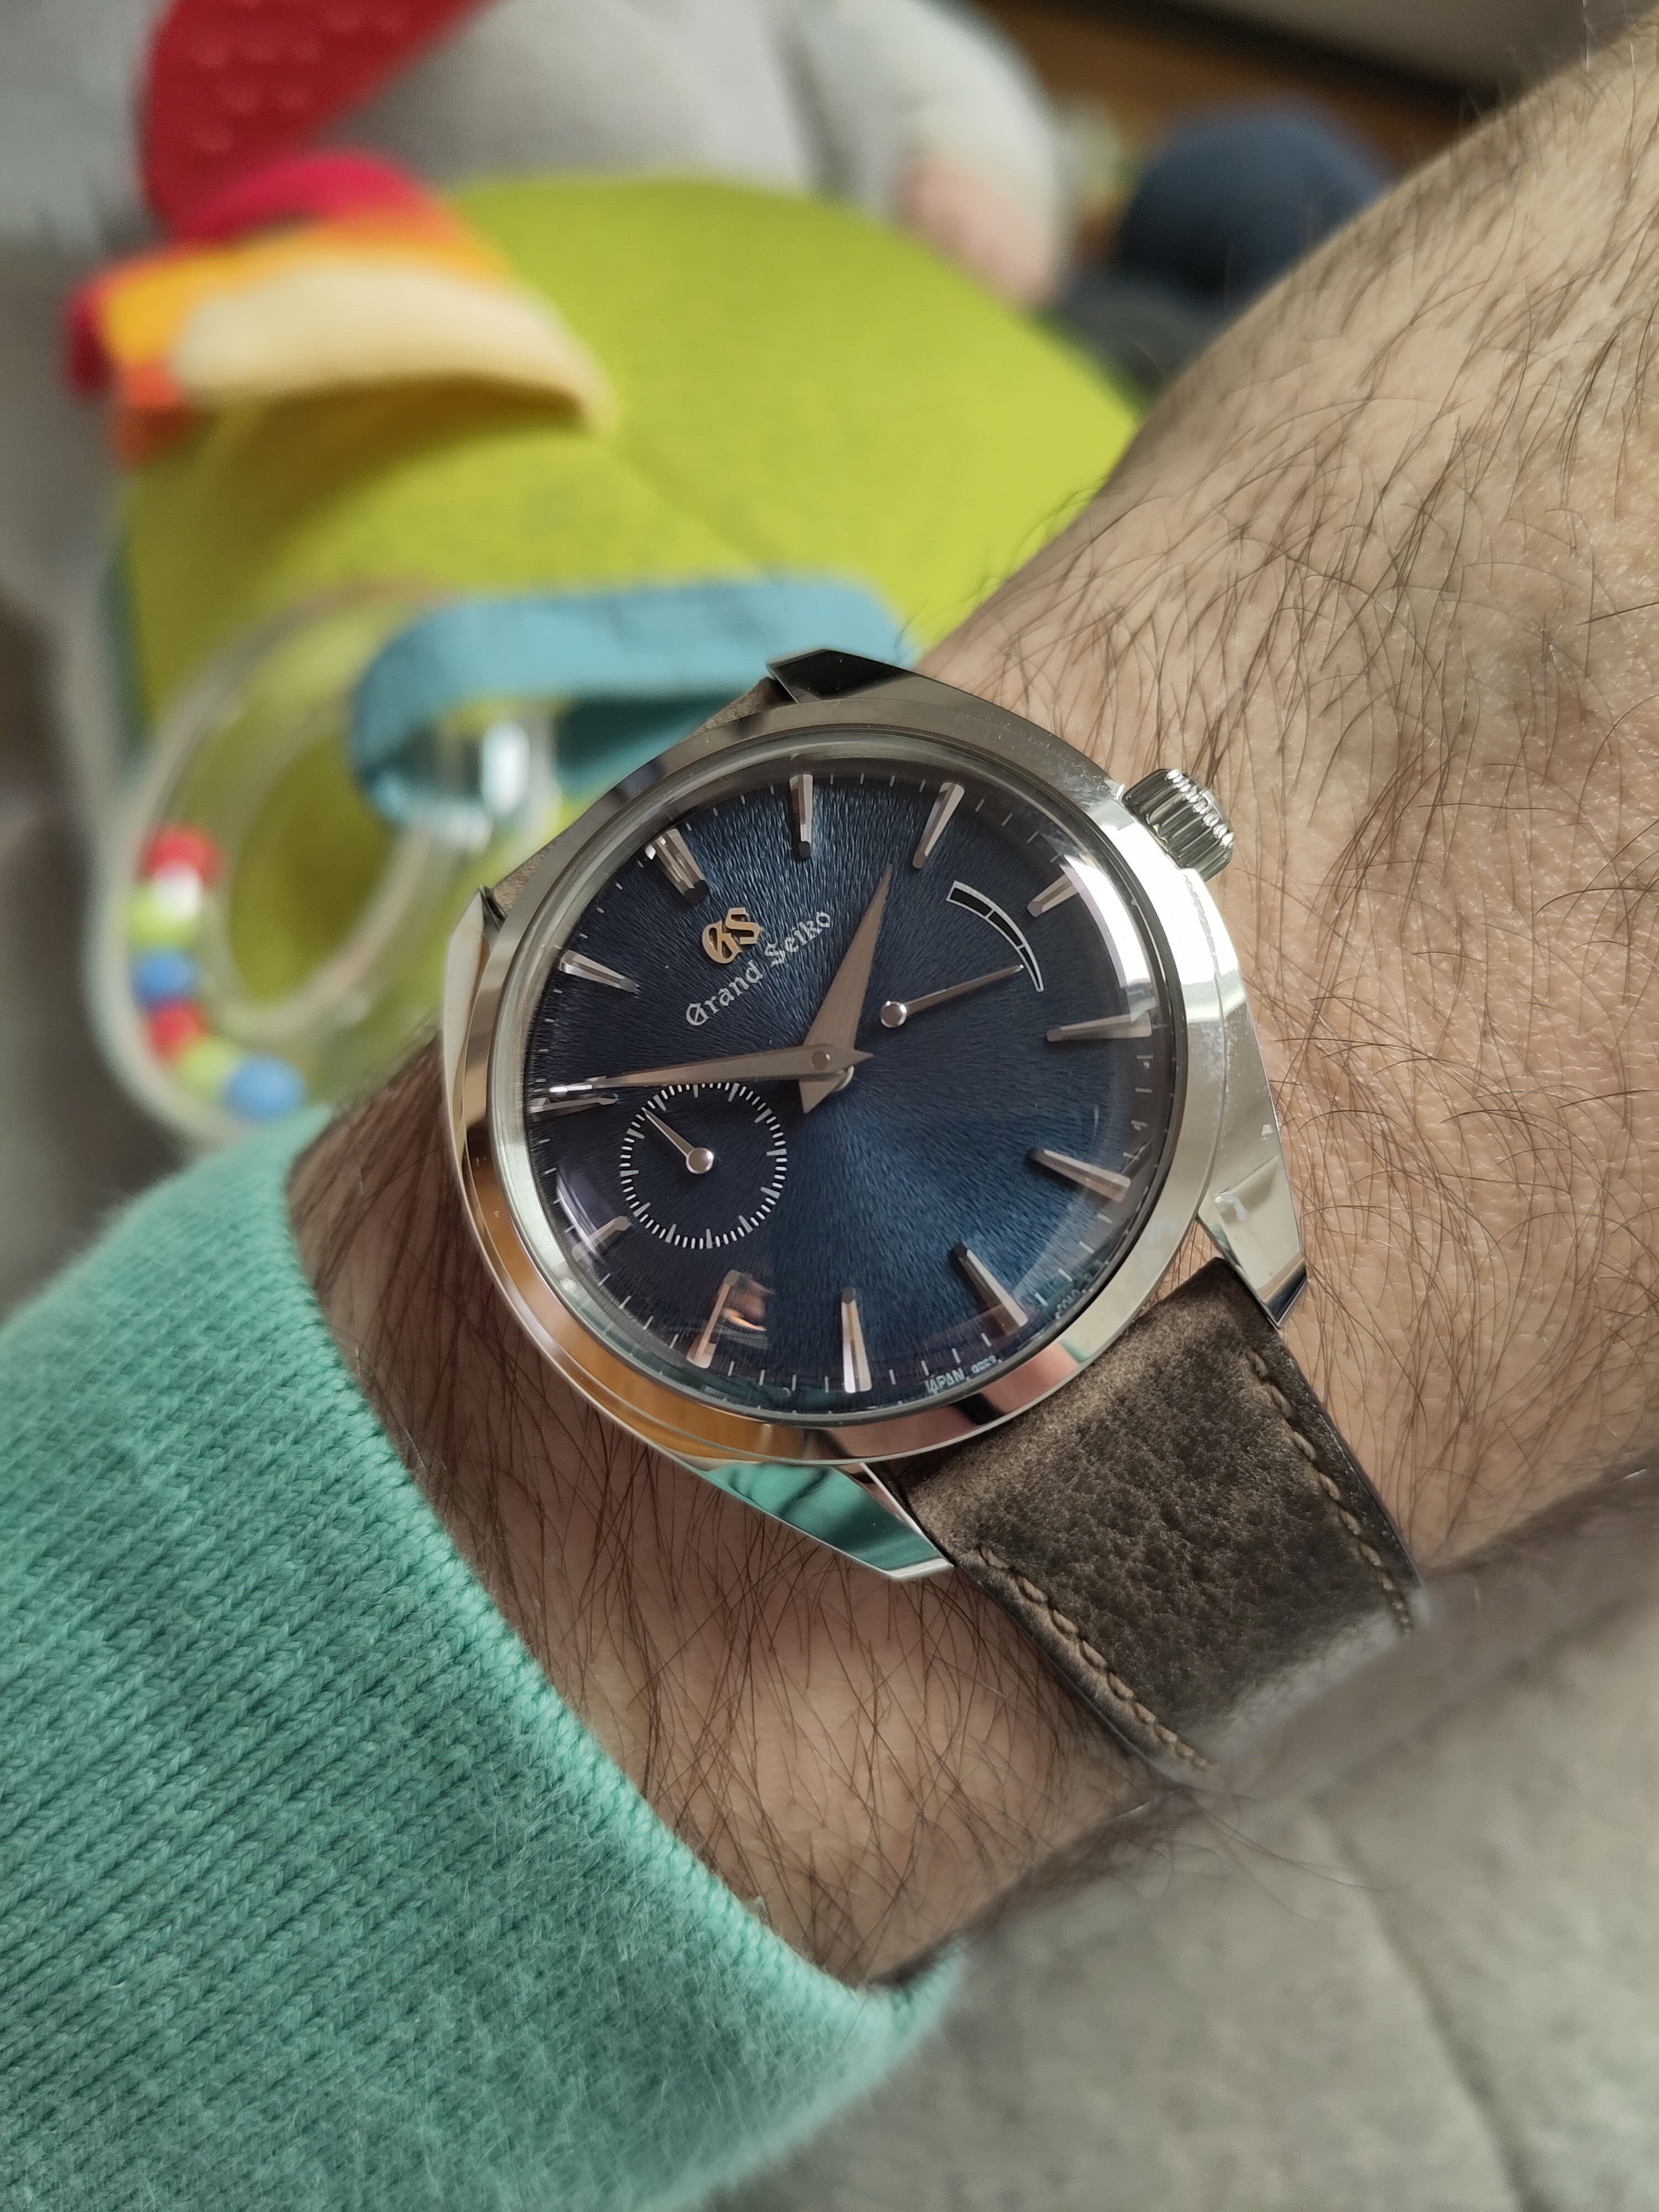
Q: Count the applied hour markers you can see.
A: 12